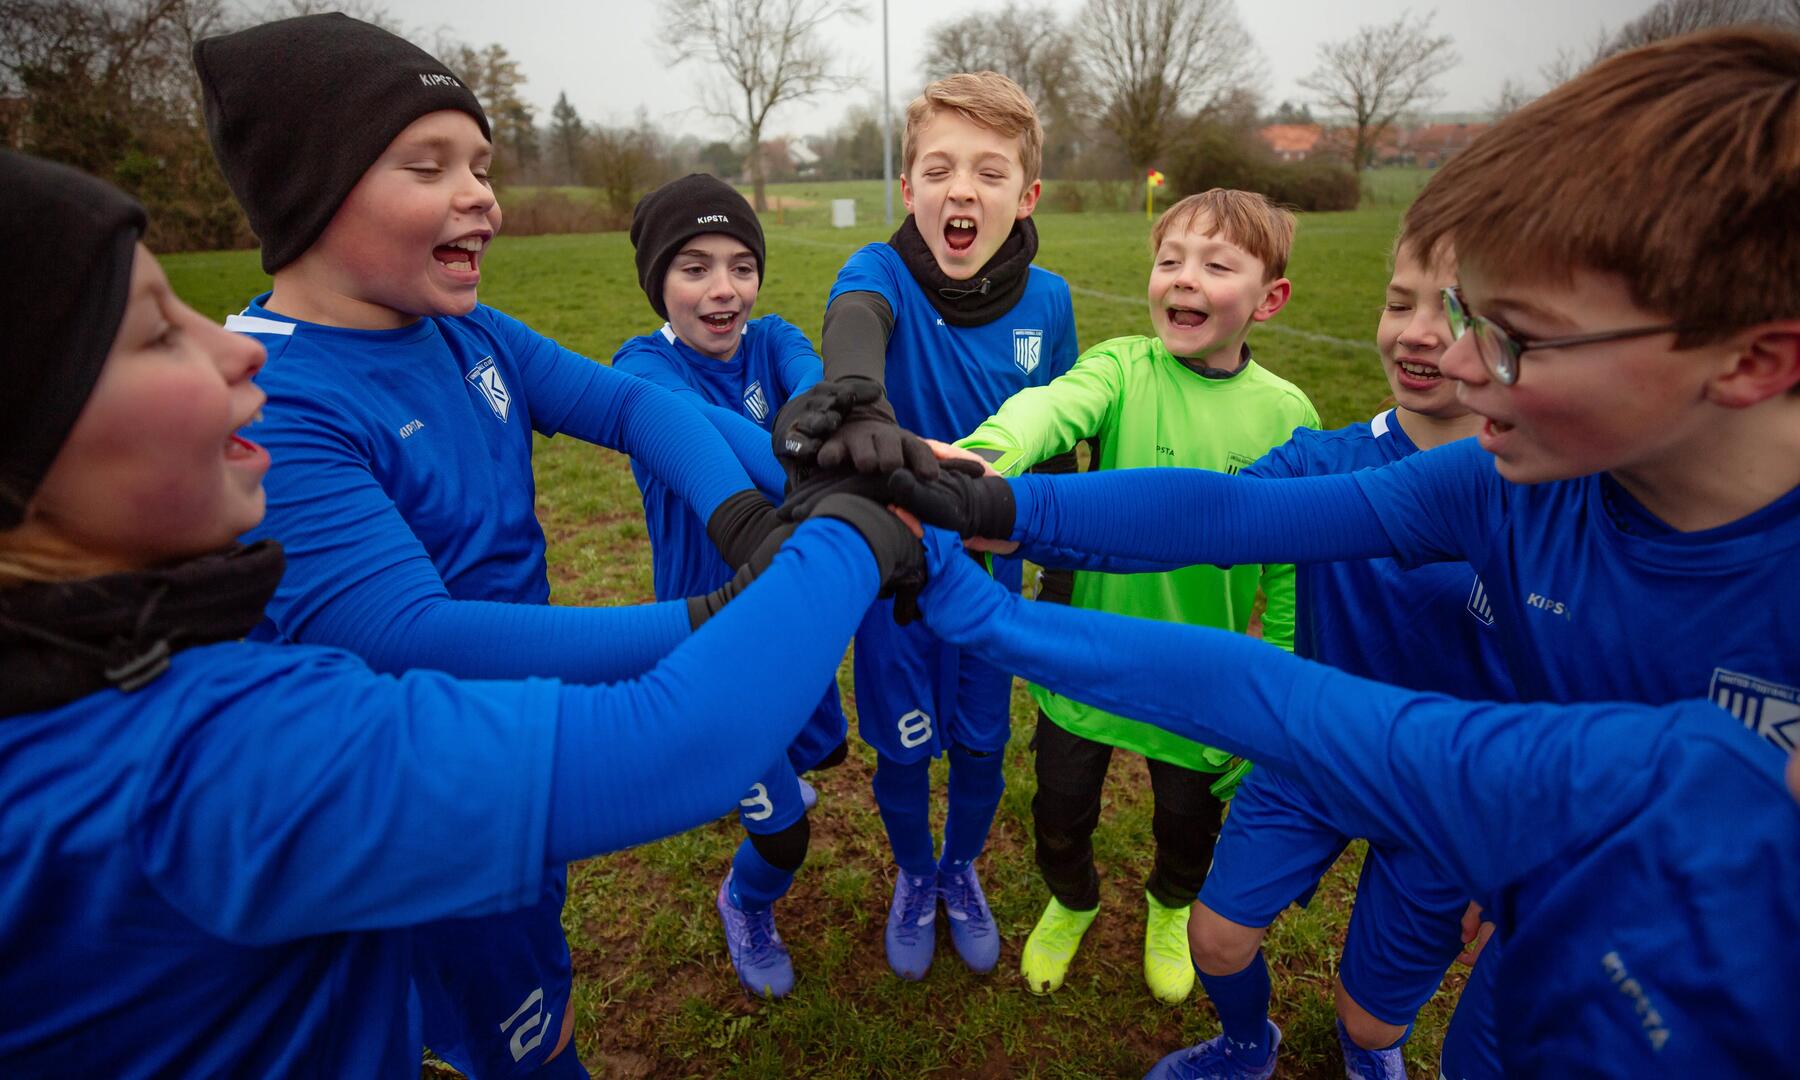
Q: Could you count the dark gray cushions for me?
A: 0